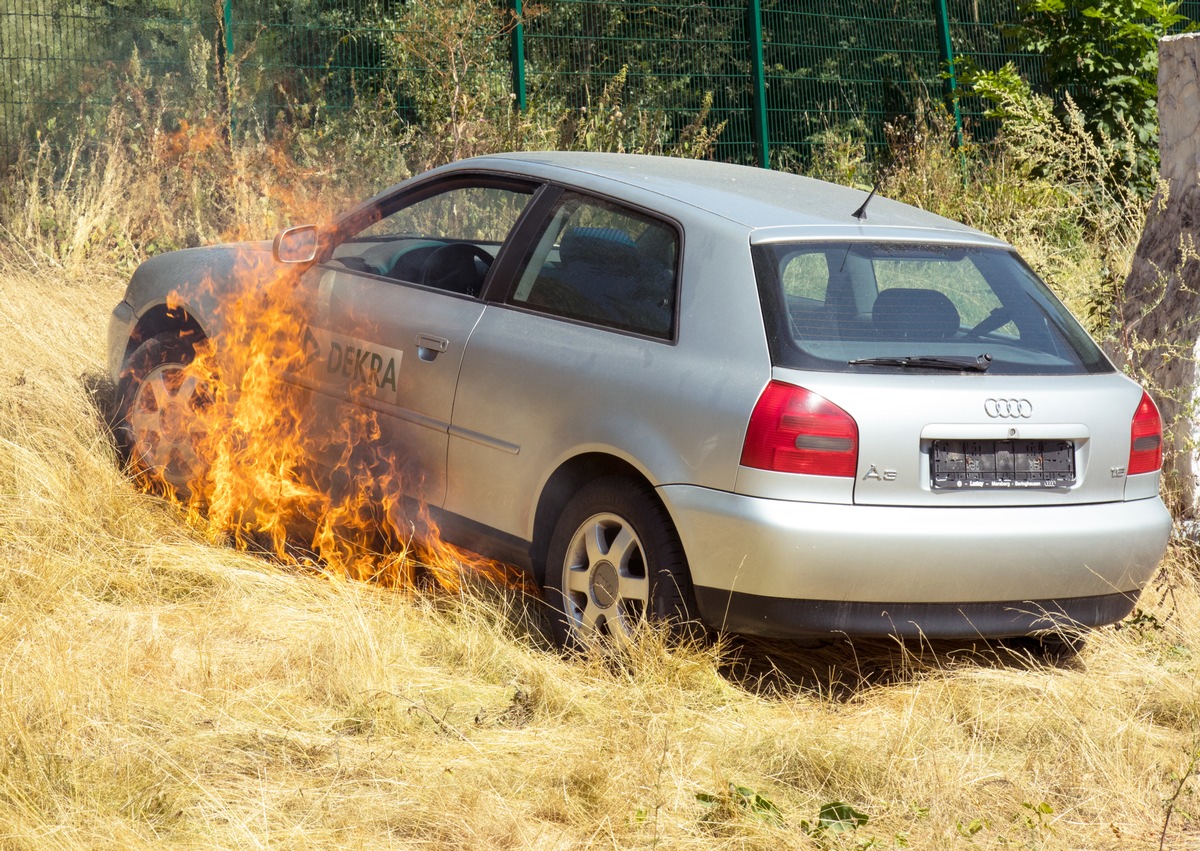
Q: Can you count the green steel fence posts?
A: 4